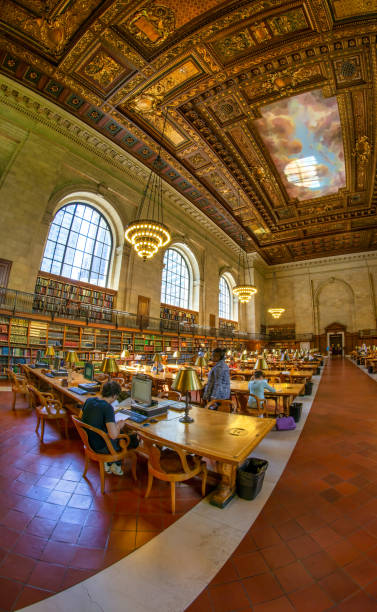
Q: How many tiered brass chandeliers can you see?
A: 3